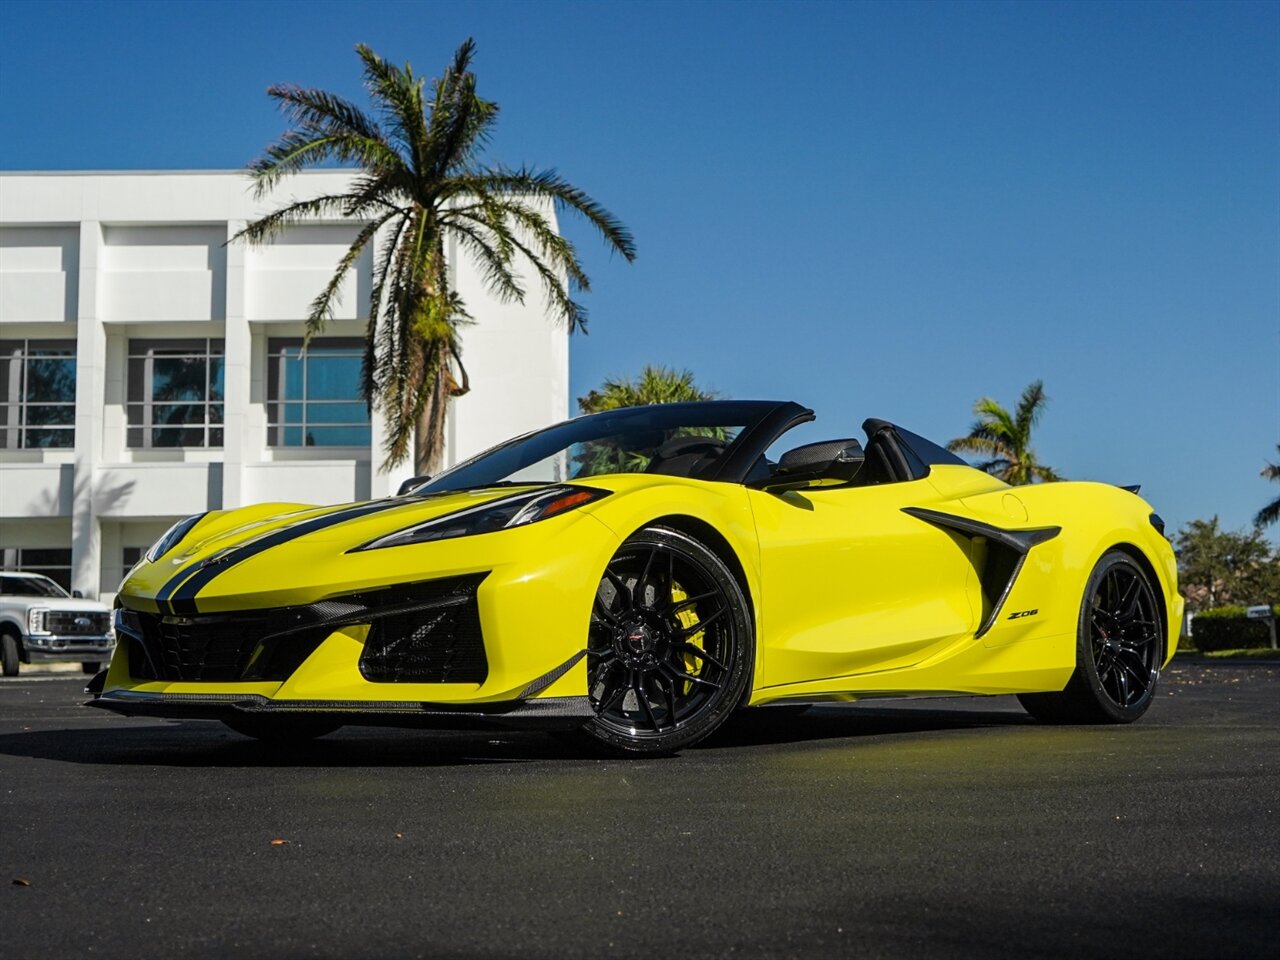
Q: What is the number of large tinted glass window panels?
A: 3